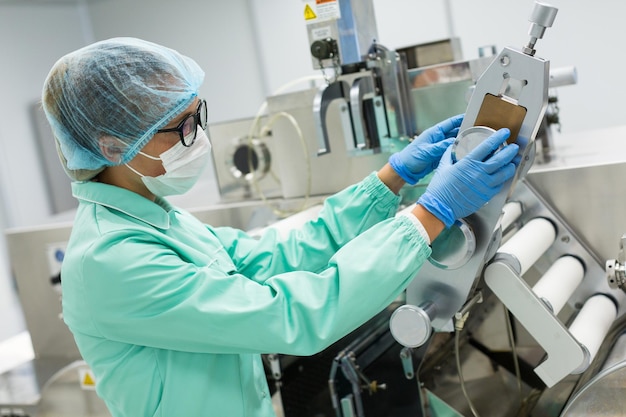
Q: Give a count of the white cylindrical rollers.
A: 4